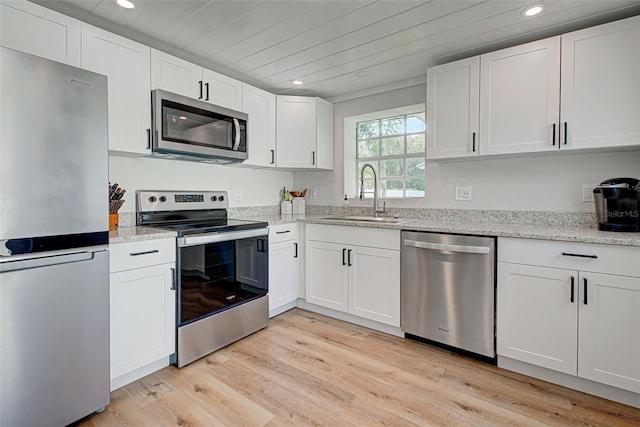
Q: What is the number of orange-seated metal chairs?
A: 0